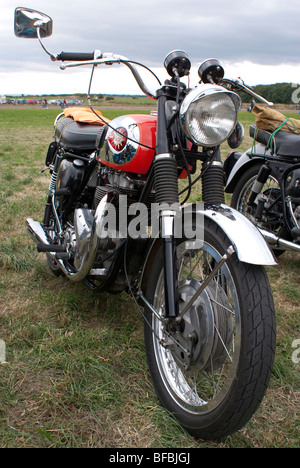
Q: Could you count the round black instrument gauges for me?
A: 2